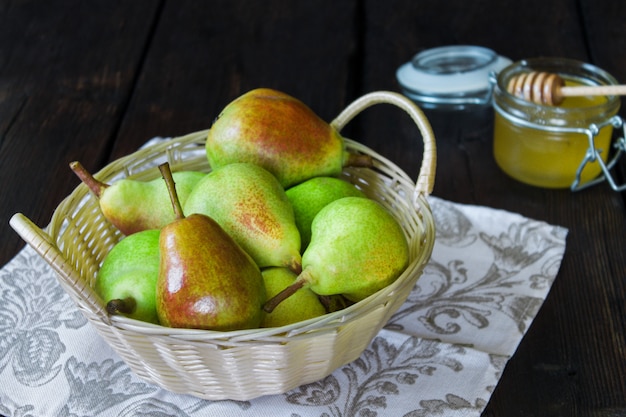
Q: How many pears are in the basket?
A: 8